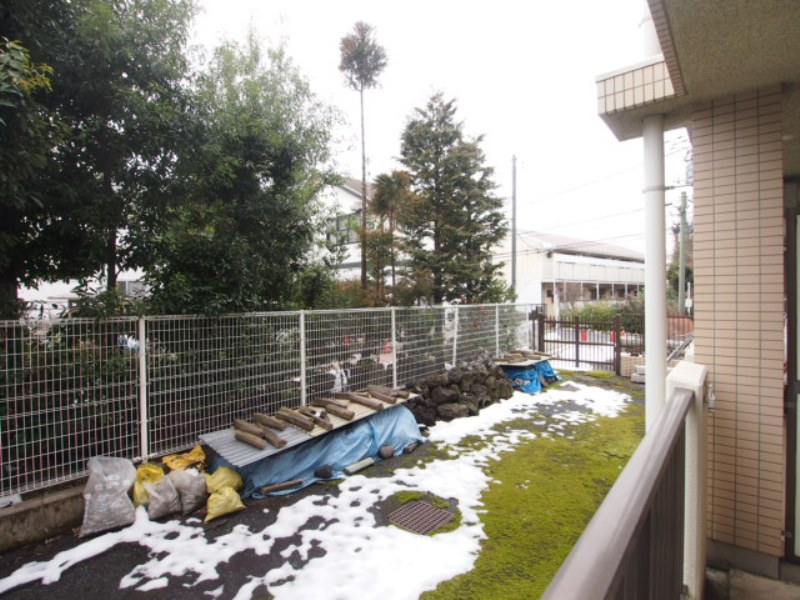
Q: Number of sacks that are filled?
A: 7